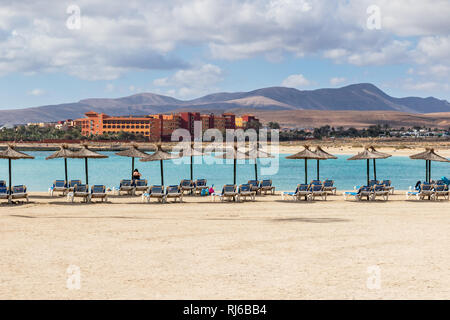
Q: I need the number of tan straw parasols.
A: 14